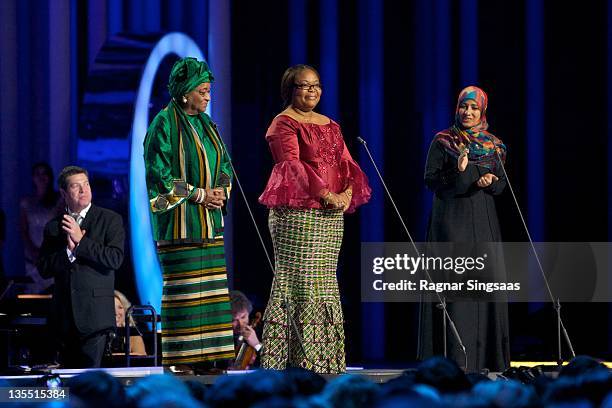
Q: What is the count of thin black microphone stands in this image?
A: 3